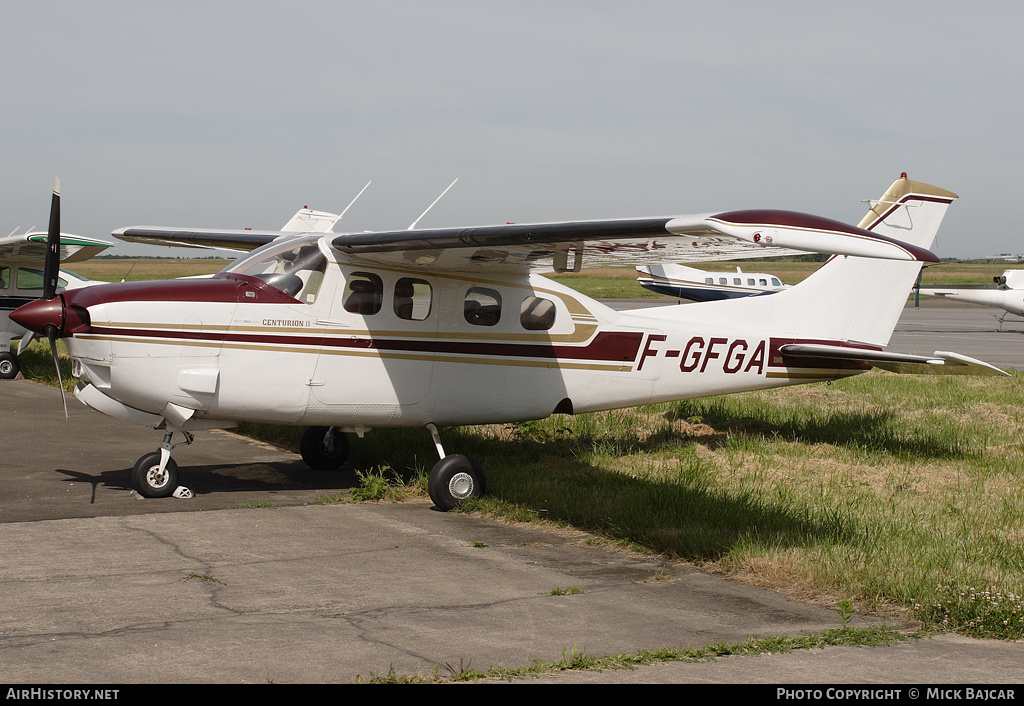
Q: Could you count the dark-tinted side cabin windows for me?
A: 4